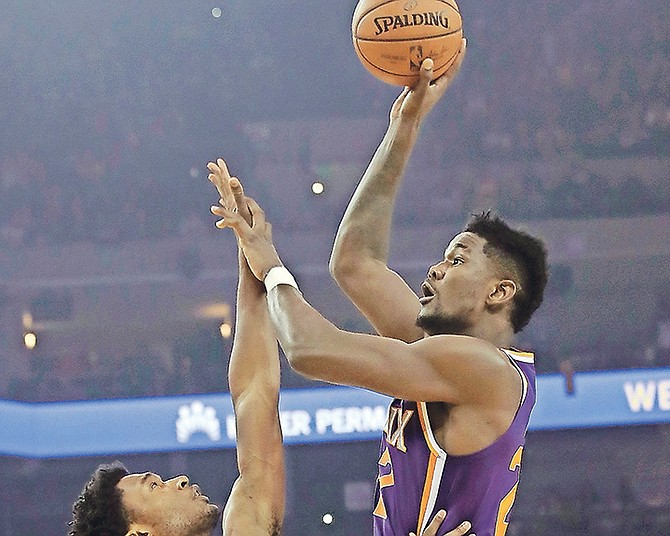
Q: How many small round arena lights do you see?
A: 5